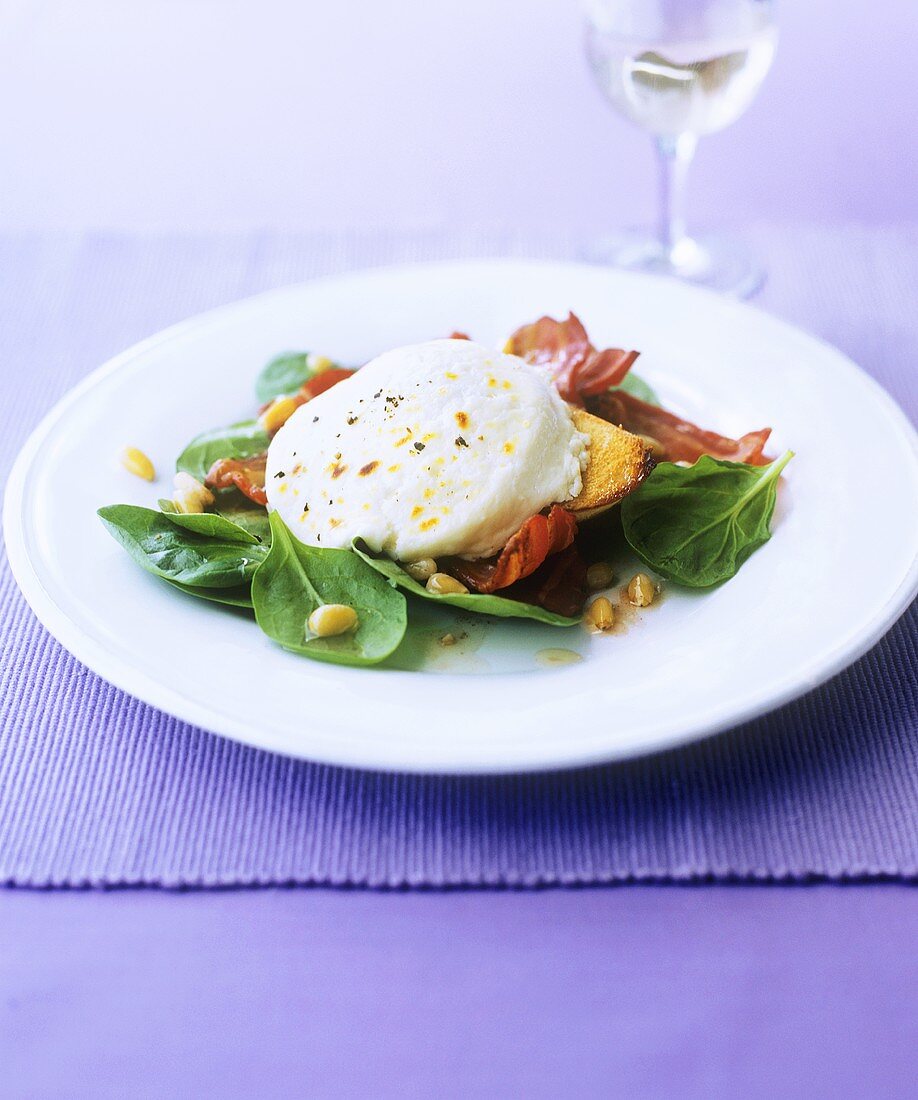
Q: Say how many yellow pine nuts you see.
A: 11